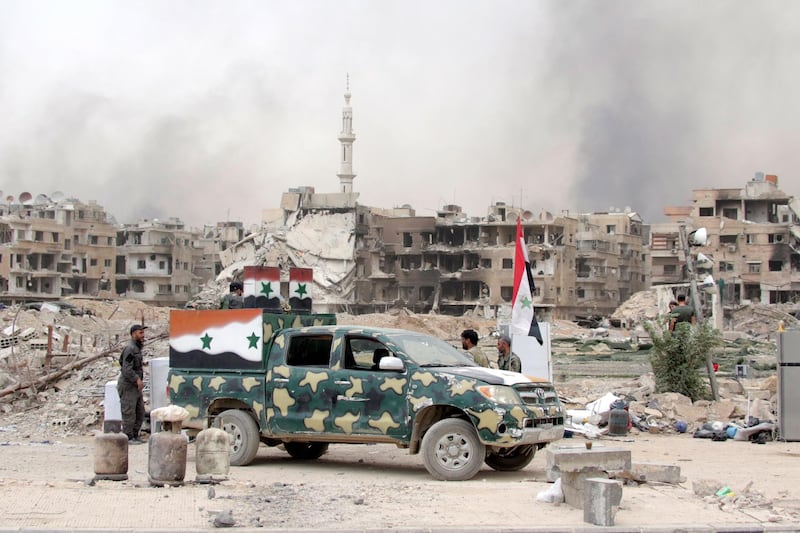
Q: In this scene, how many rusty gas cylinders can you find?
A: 3